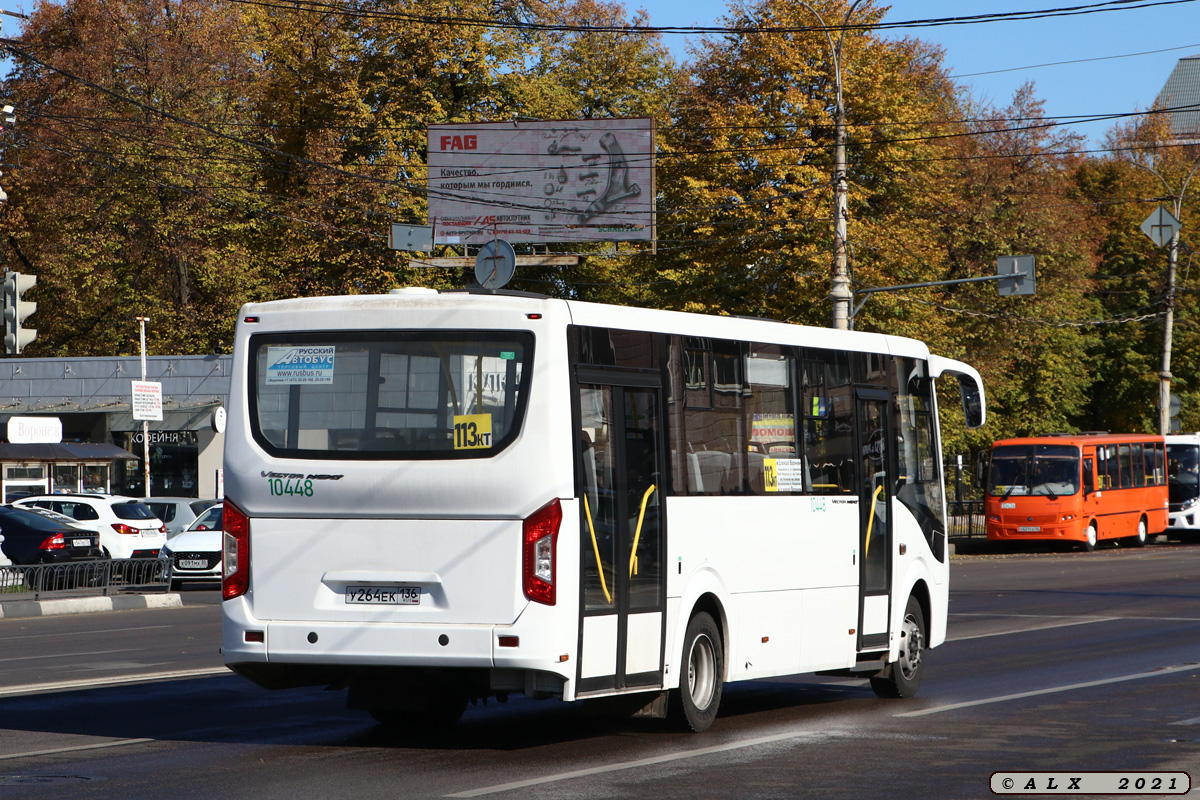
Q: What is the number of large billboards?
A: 1